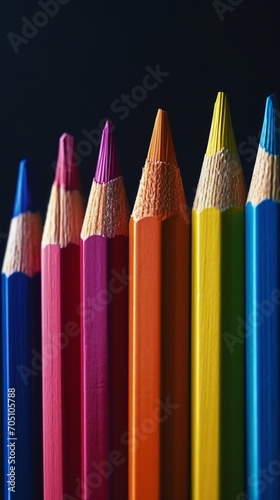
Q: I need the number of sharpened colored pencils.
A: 6